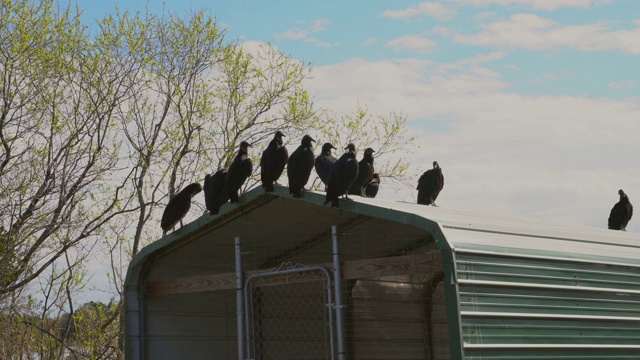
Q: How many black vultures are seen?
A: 11